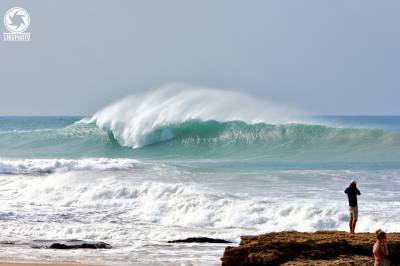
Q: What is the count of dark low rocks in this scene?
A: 2